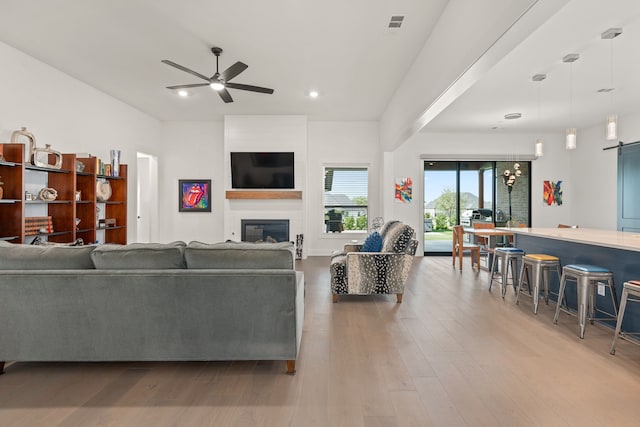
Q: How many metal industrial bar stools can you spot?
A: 4